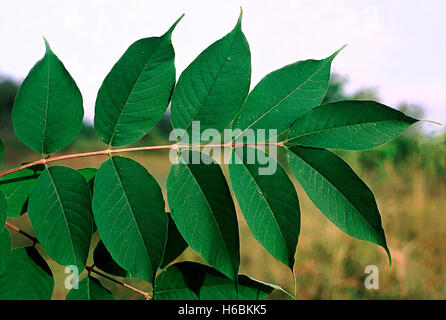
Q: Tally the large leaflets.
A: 10